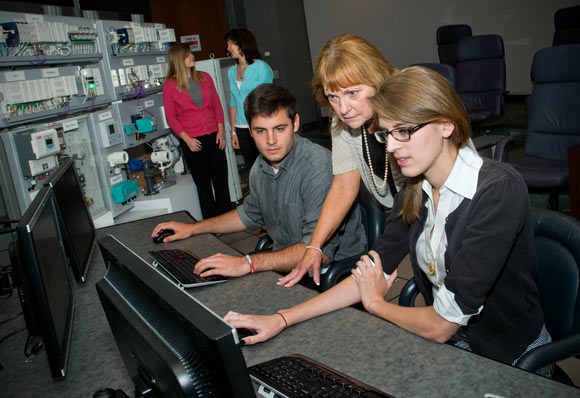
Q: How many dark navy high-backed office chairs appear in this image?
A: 5